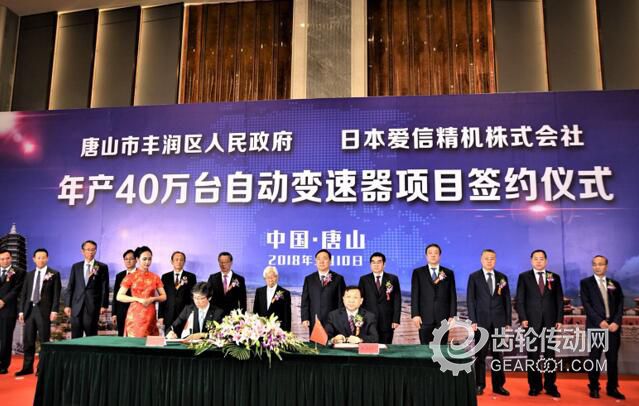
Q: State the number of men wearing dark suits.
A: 15